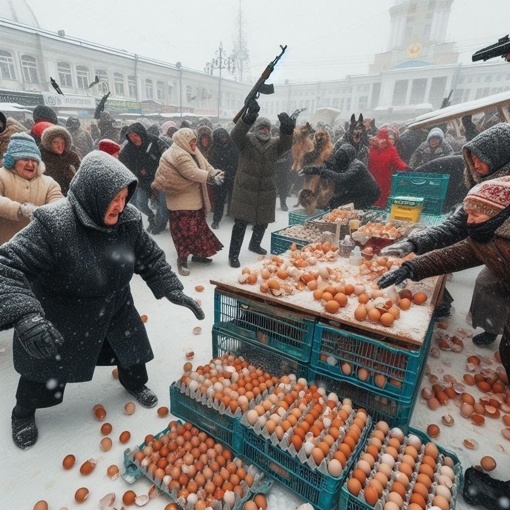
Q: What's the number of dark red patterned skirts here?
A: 1